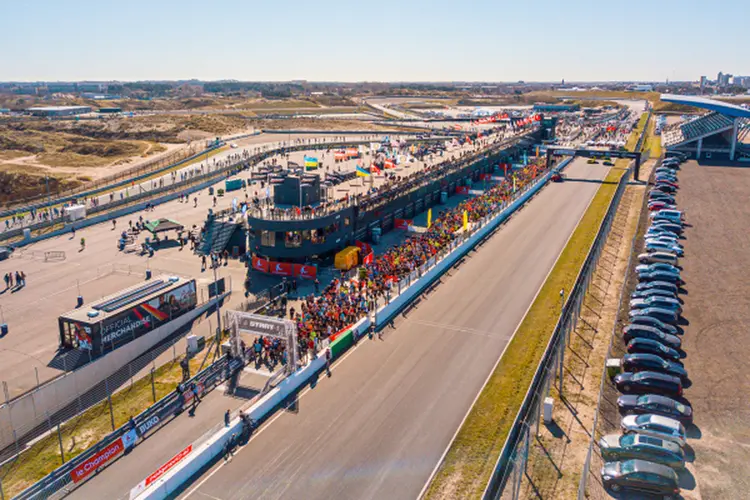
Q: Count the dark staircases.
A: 1